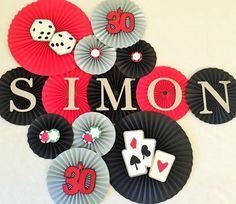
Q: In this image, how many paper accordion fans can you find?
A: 13